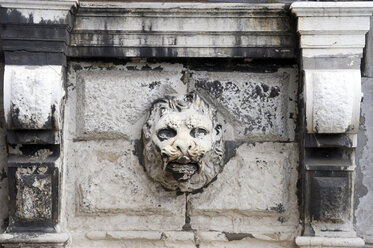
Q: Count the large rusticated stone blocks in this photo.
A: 4